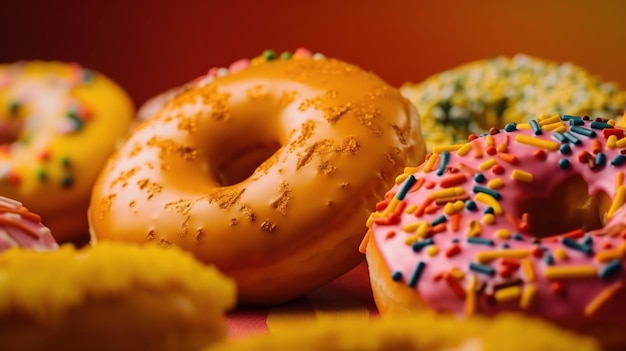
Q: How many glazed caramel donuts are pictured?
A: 1